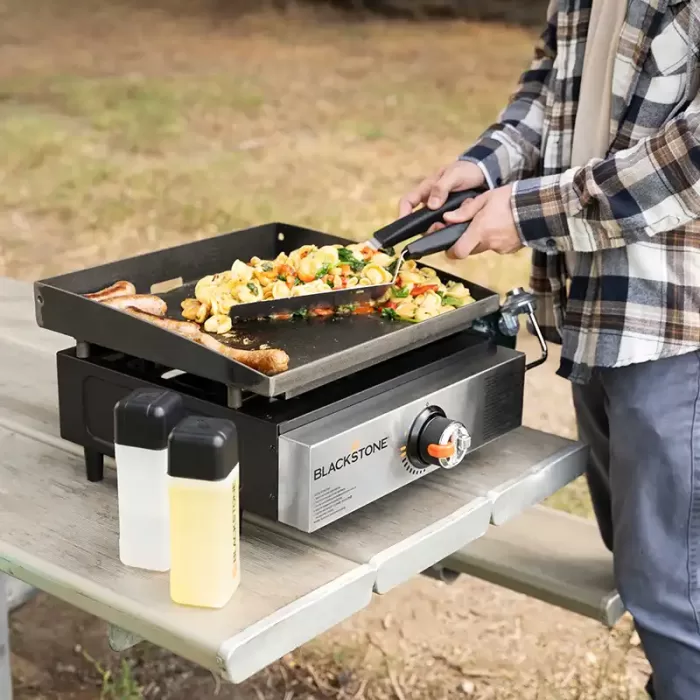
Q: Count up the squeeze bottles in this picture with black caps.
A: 2